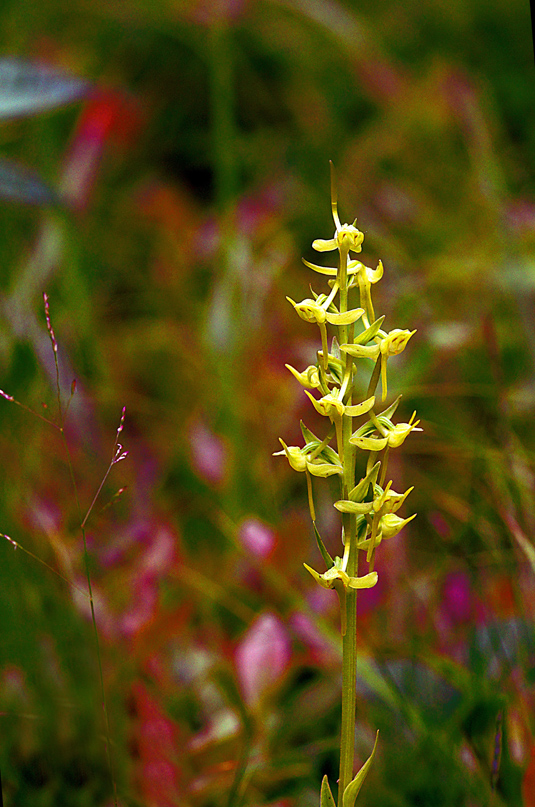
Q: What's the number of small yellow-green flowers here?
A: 11